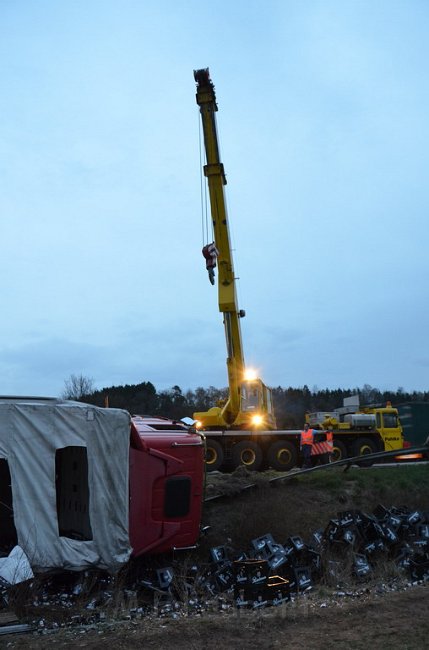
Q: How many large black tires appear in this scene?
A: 5